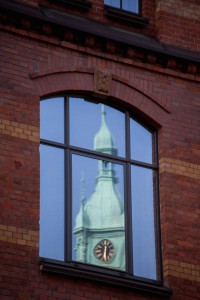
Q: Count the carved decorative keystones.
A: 1